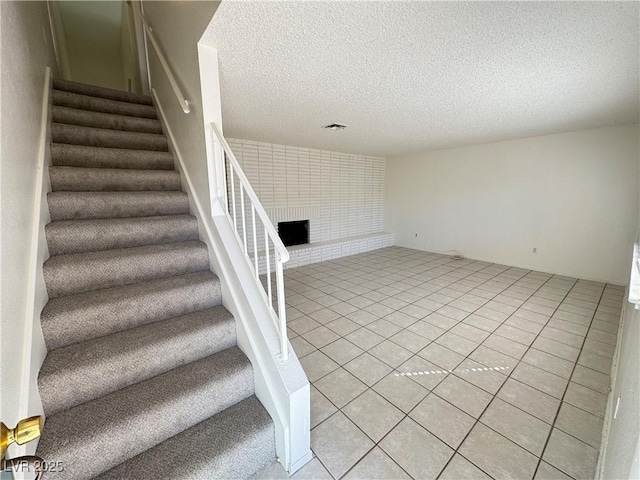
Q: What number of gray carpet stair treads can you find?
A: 13